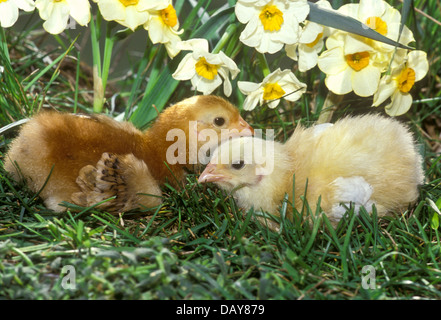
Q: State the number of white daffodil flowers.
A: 11